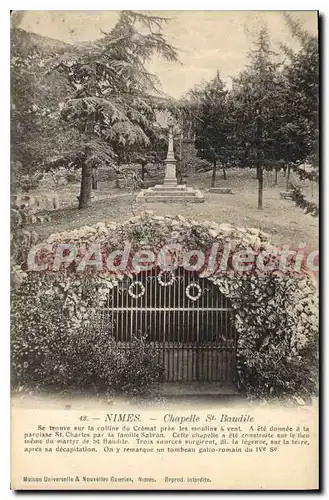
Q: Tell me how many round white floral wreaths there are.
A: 3